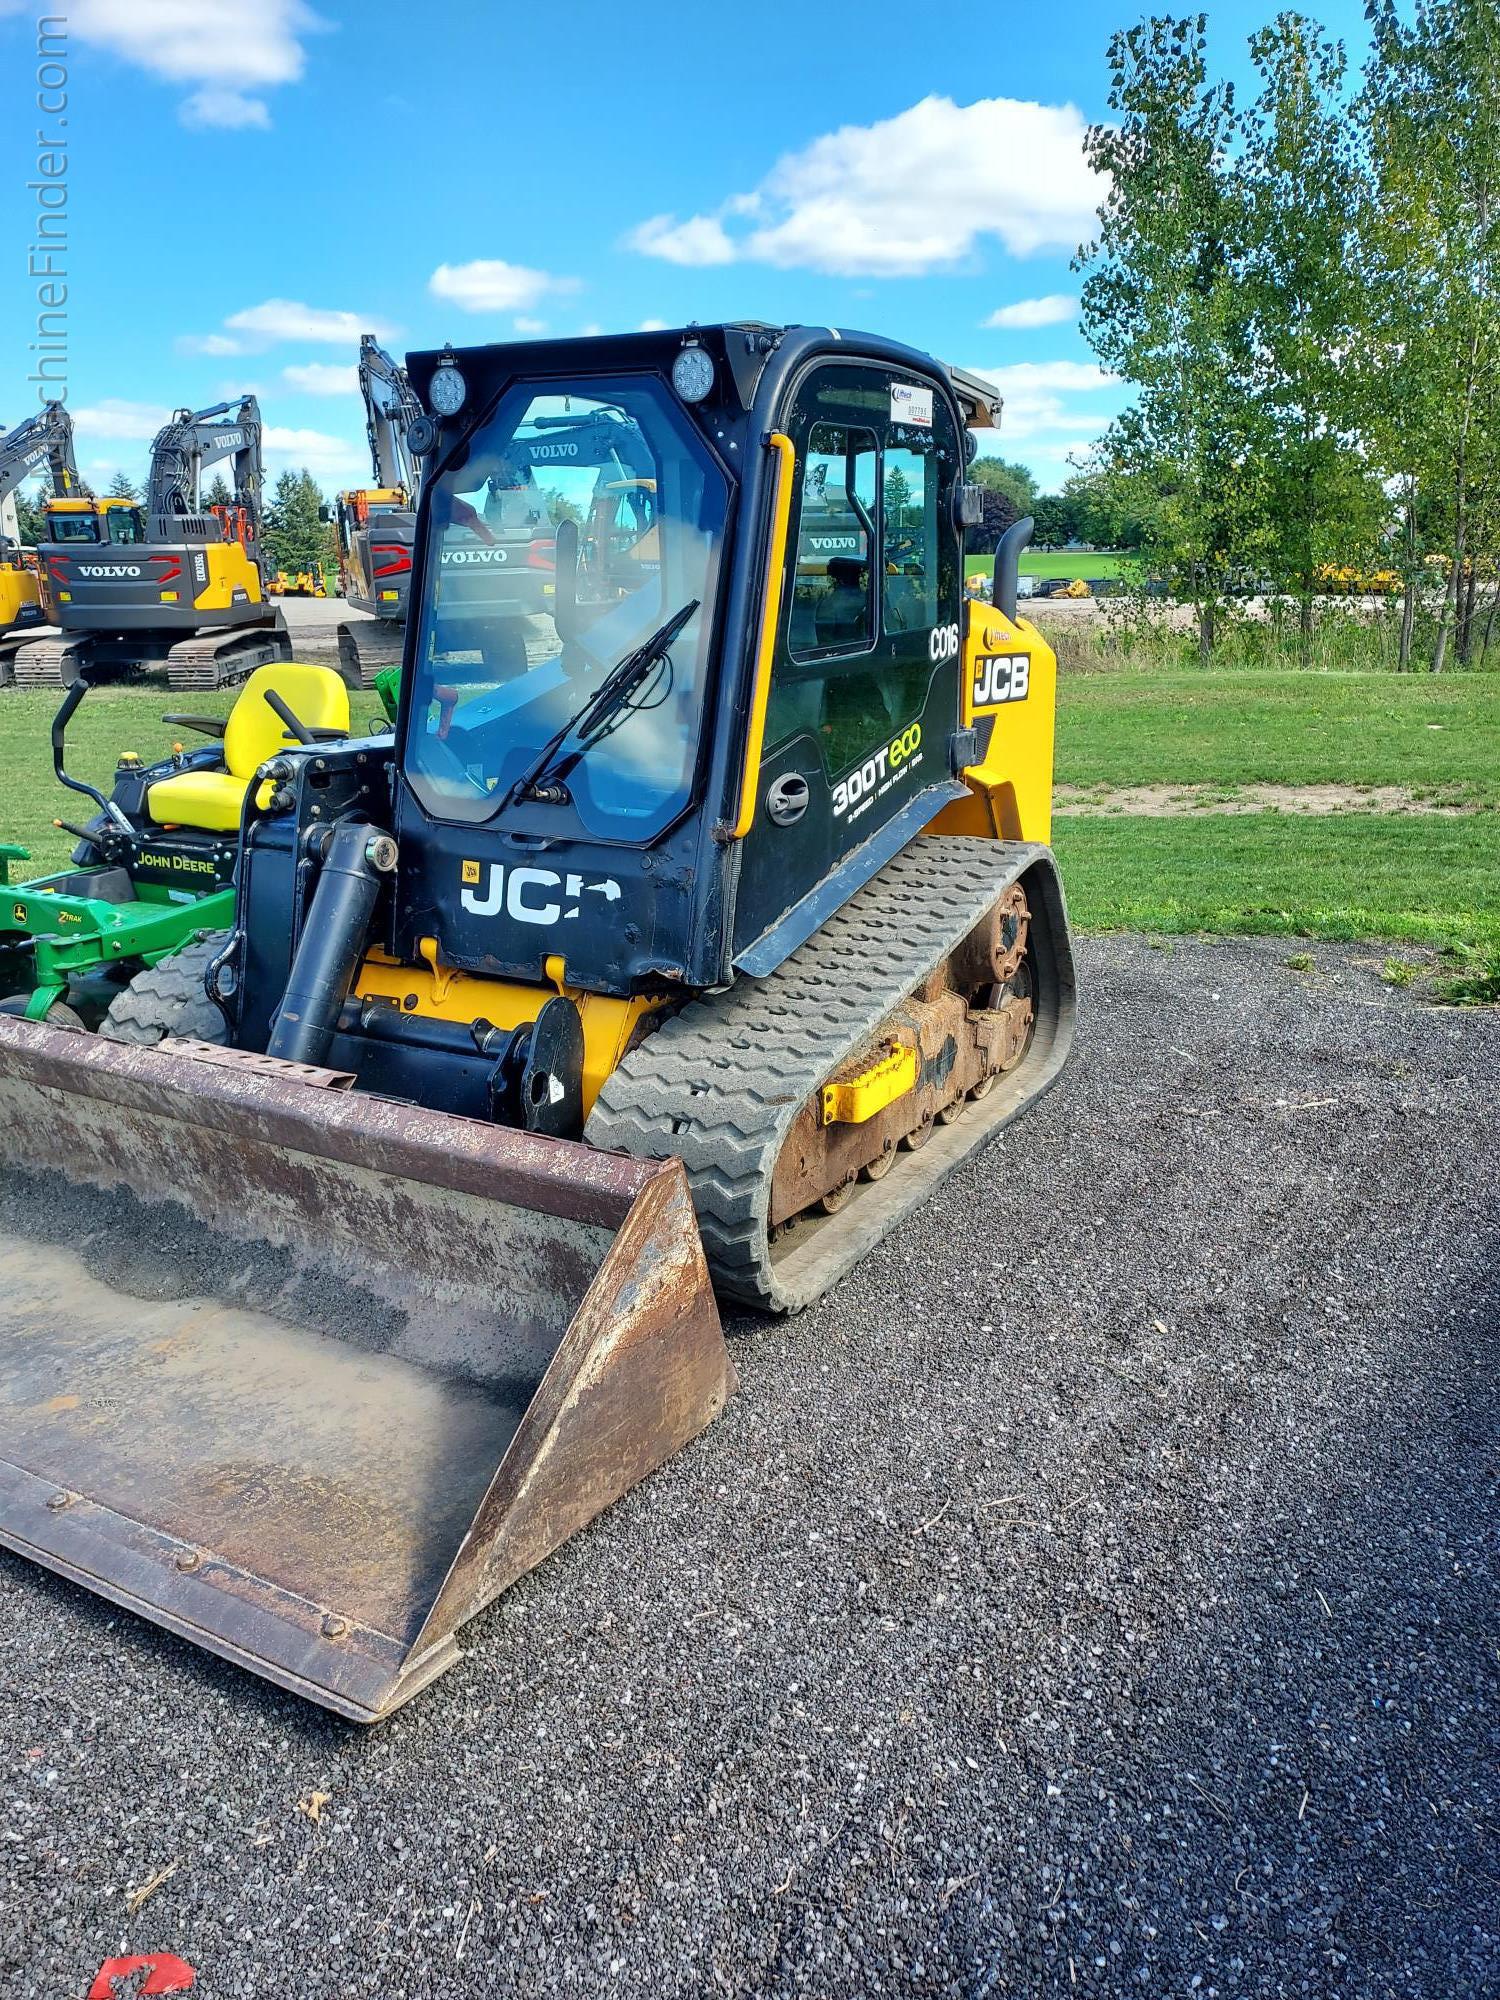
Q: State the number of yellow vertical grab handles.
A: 1